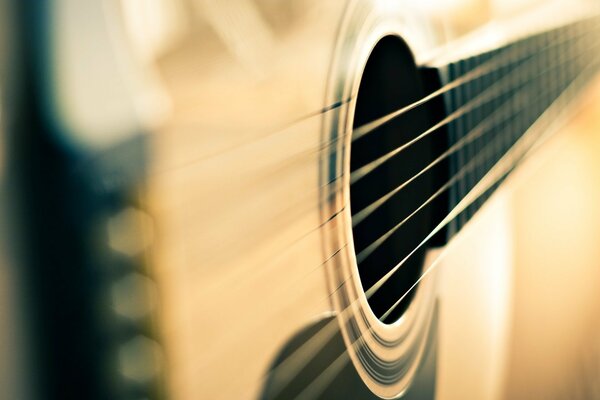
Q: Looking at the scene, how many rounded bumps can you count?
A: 3